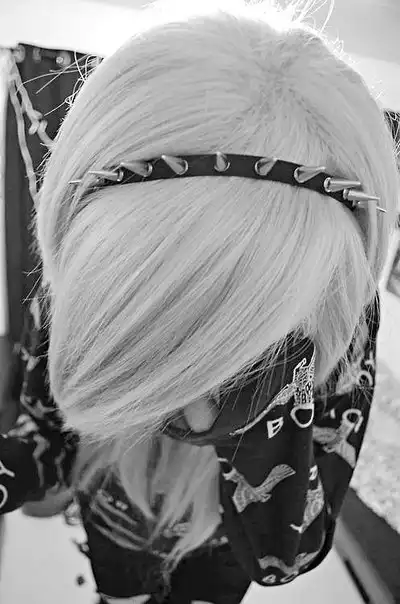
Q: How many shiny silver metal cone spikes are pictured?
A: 10